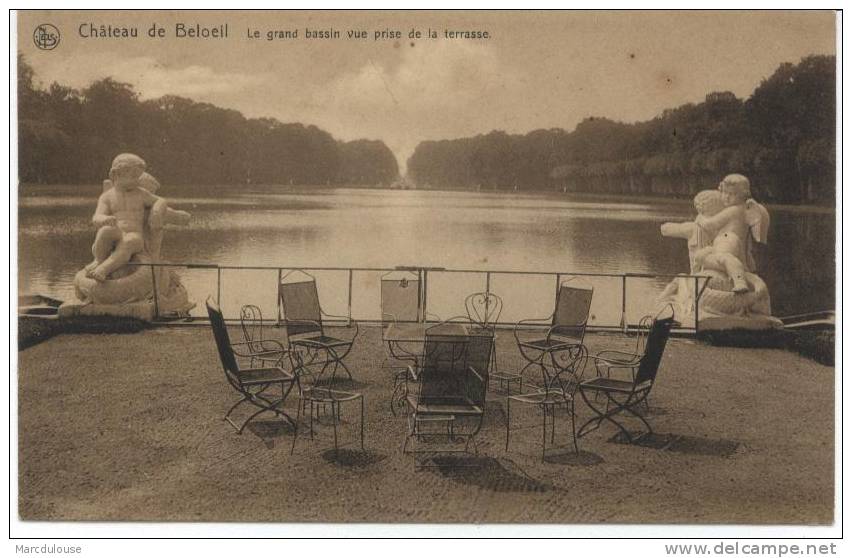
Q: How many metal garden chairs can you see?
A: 11